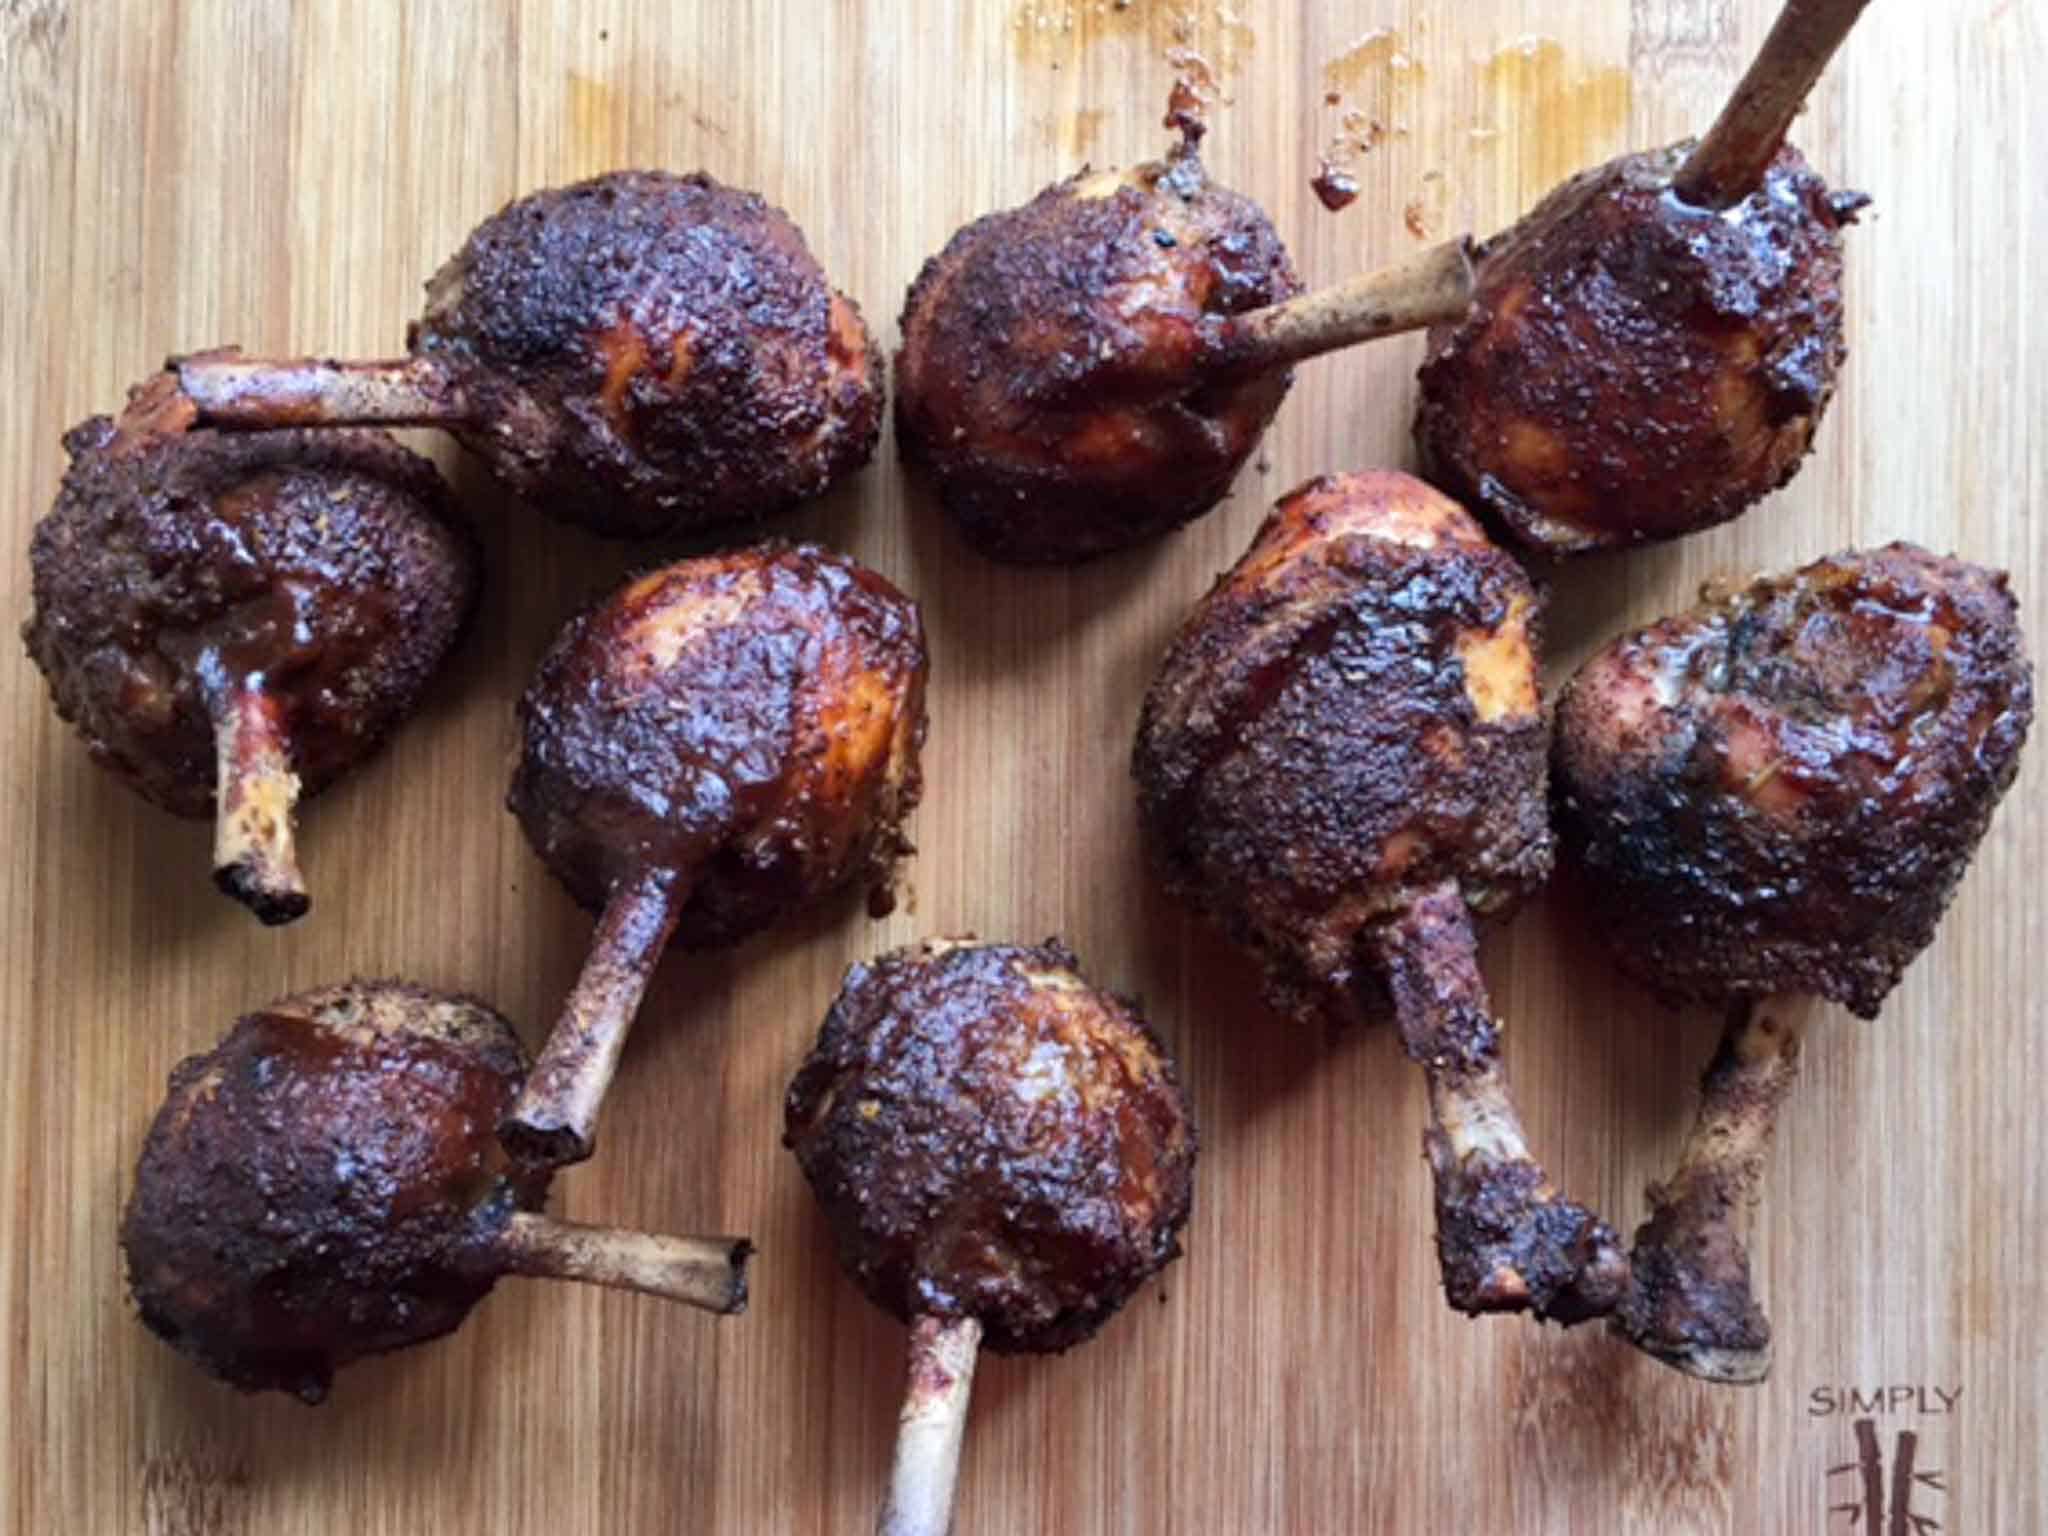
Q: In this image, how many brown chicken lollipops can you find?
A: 9